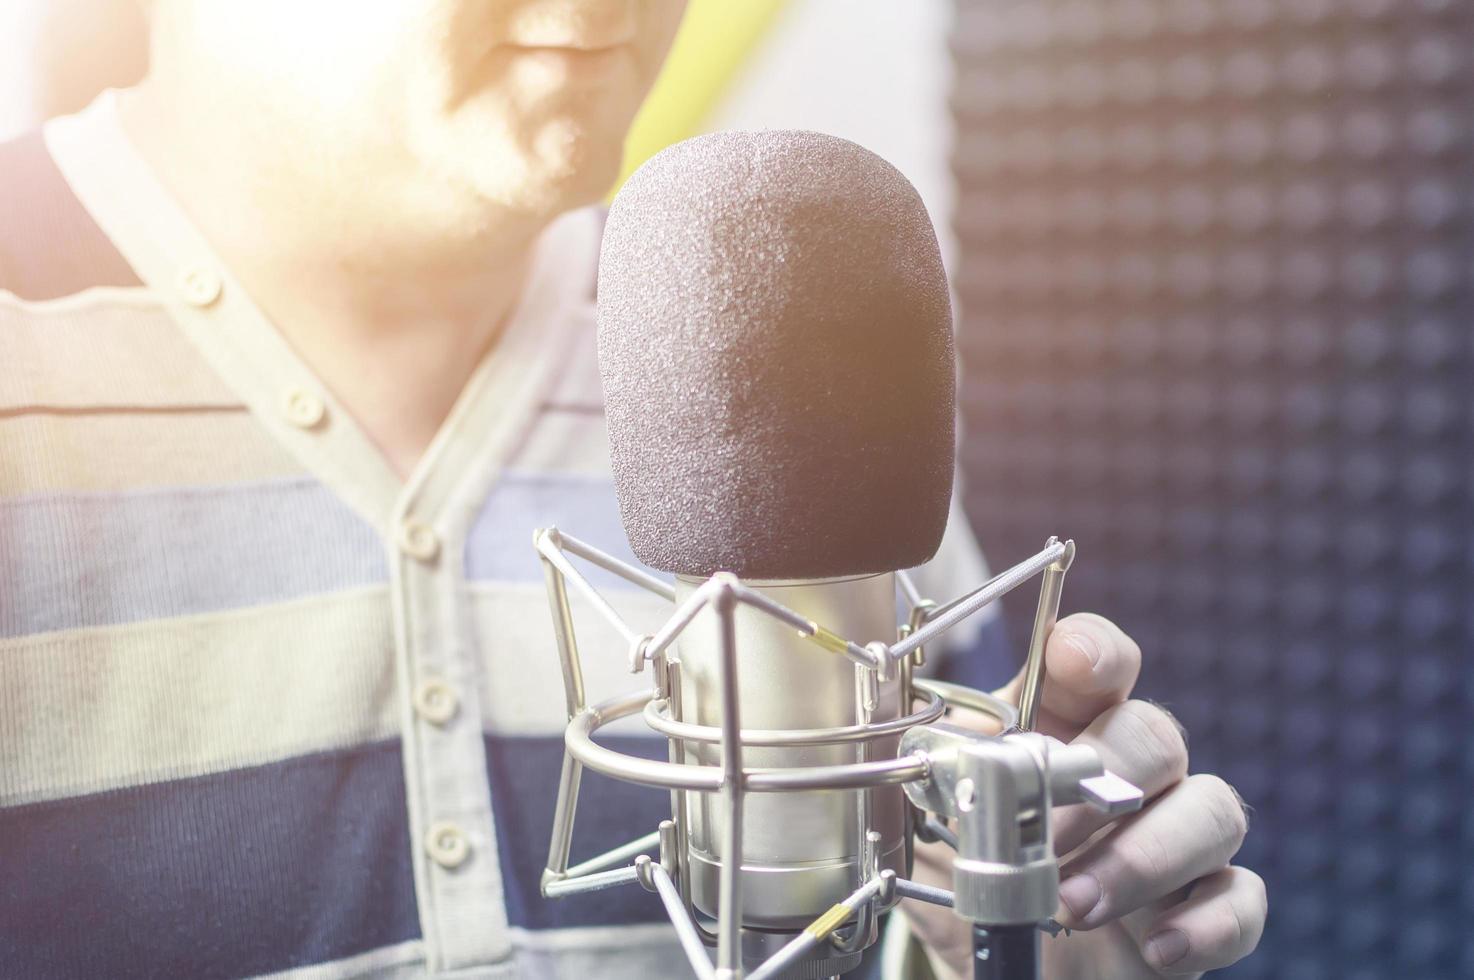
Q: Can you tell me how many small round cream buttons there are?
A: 5